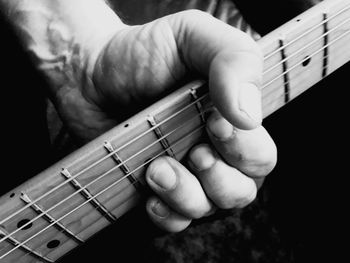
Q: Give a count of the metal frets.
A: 8